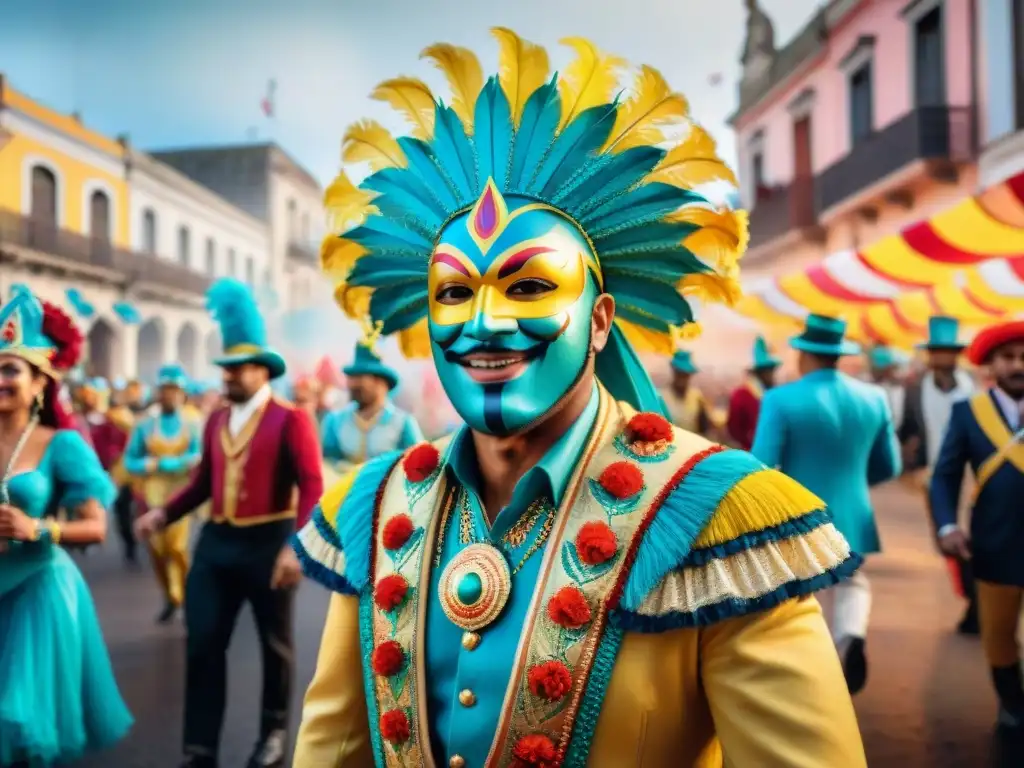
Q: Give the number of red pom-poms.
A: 11